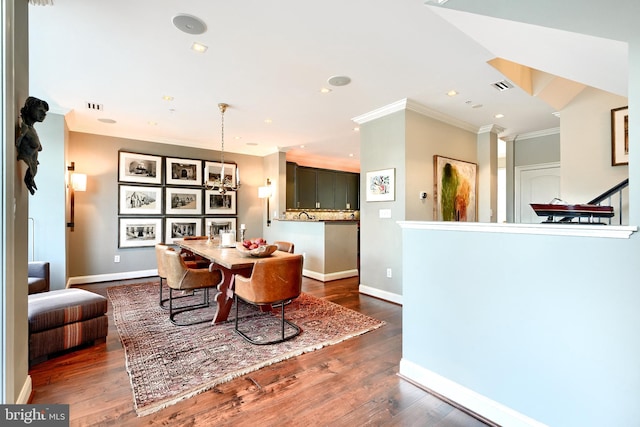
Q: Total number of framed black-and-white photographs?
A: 9